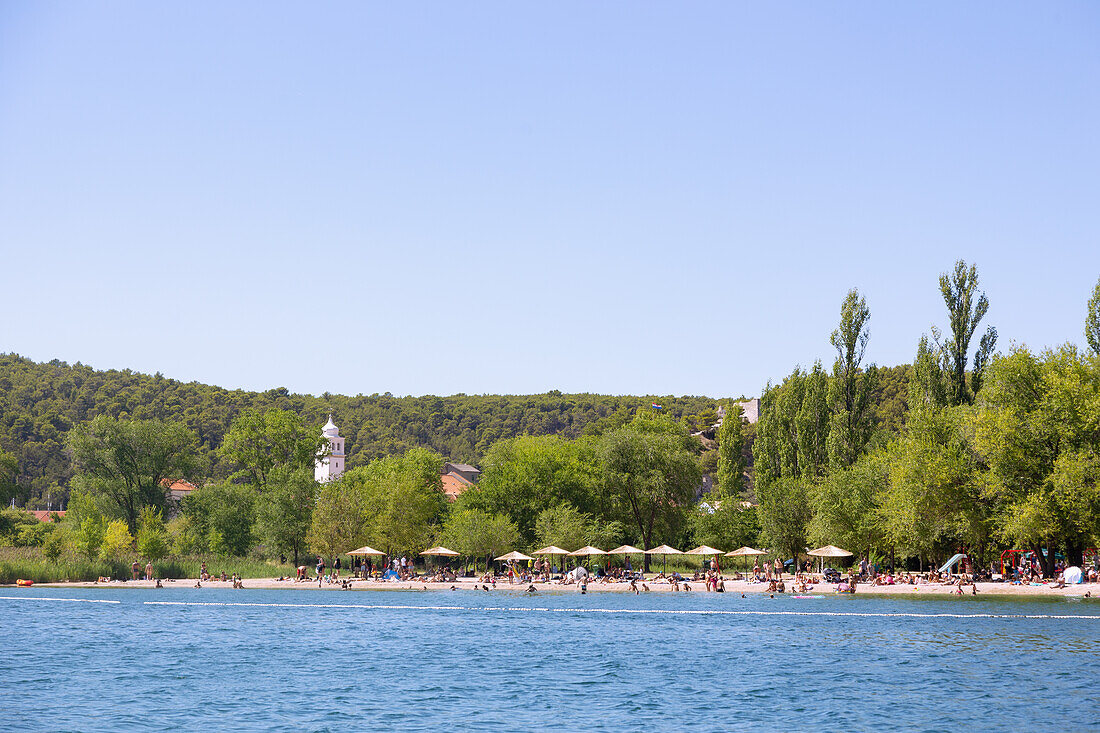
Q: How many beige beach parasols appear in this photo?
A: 10